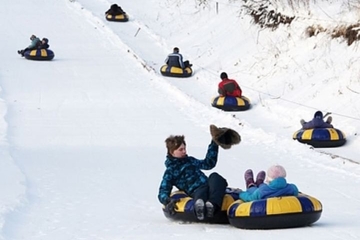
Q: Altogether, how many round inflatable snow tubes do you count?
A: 7